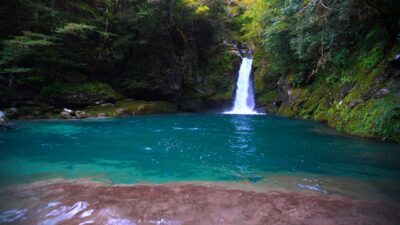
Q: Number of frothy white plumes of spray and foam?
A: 1